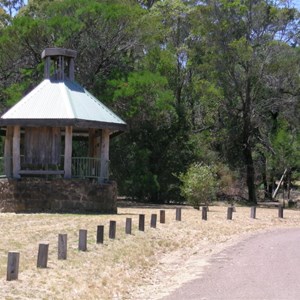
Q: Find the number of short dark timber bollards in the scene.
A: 15